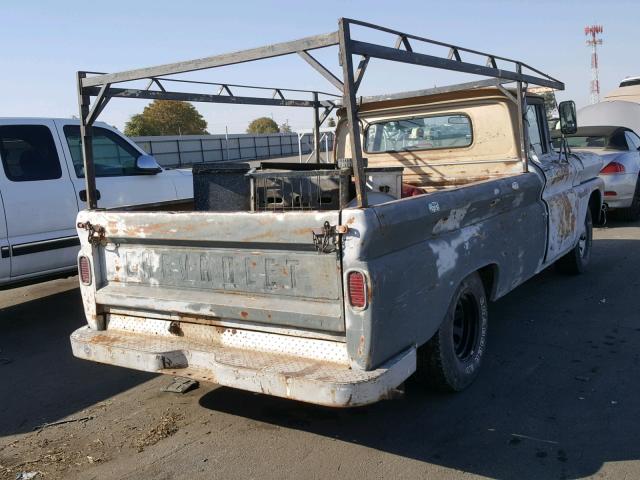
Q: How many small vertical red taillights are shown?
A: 2